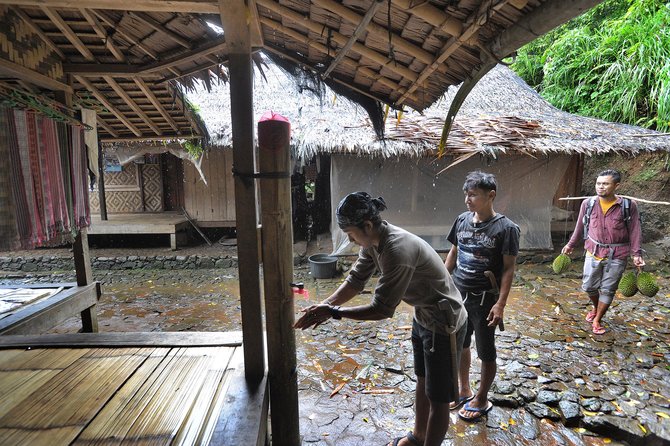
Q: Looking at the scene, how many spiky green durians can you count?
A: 3